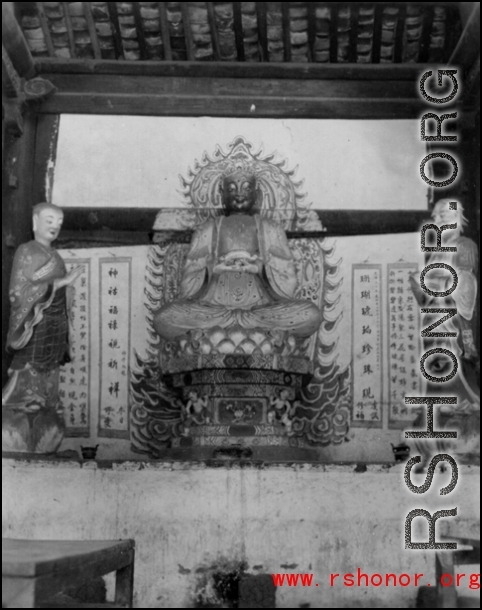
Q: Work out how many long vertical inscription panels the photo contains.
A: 4